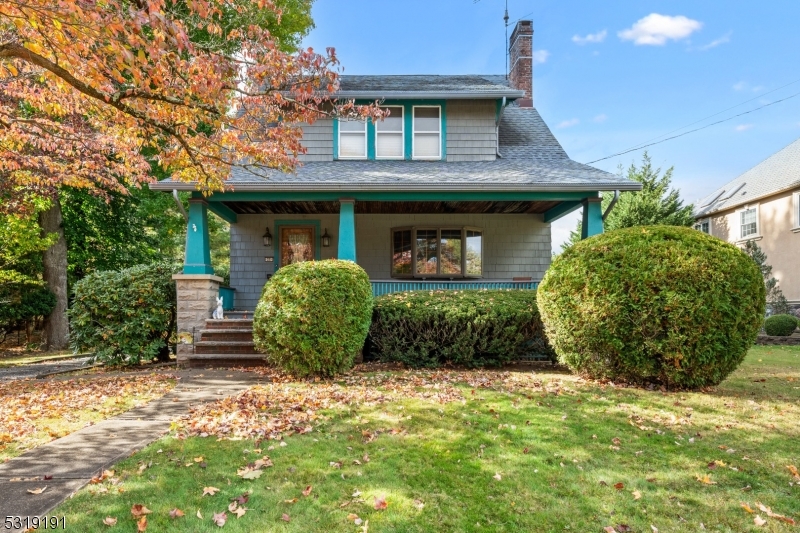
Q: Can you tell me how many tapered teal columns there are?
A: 3